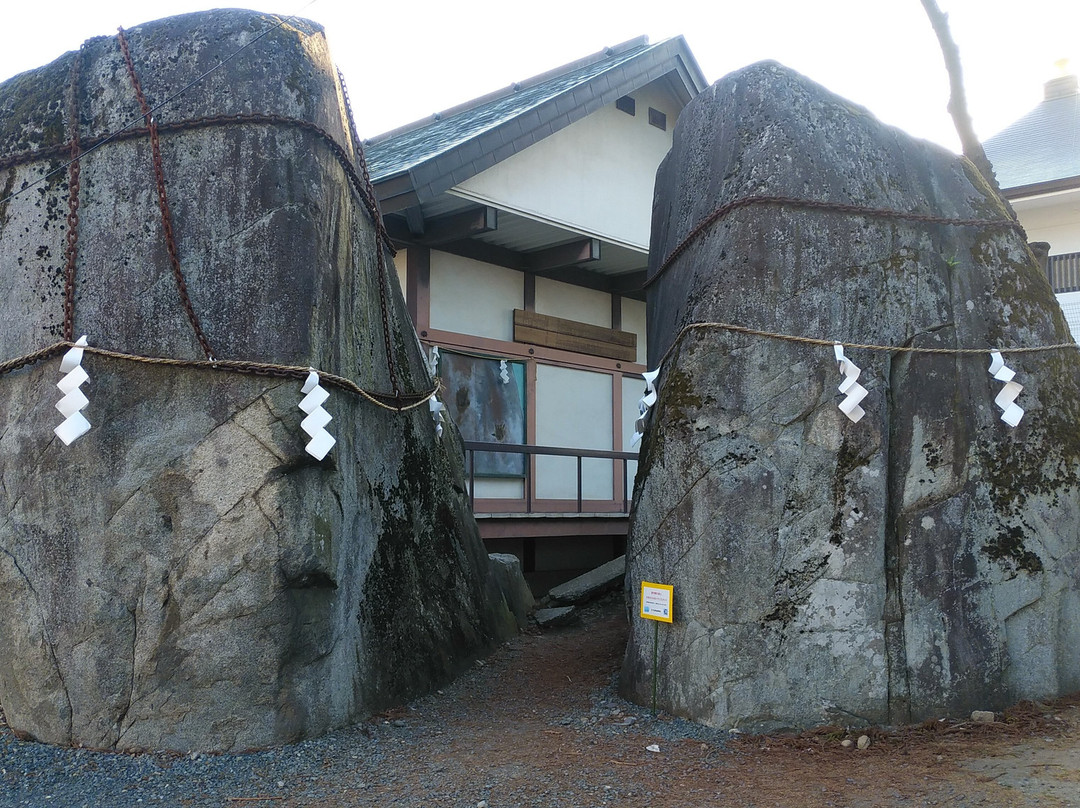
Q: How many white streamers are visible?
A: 8